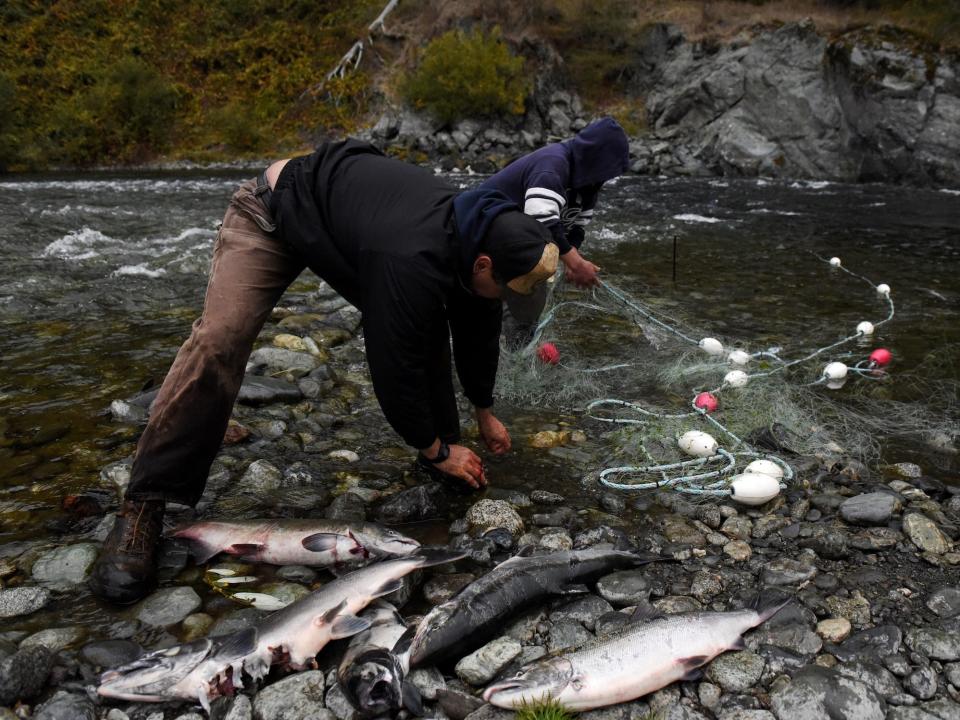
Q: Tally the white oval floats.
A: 10